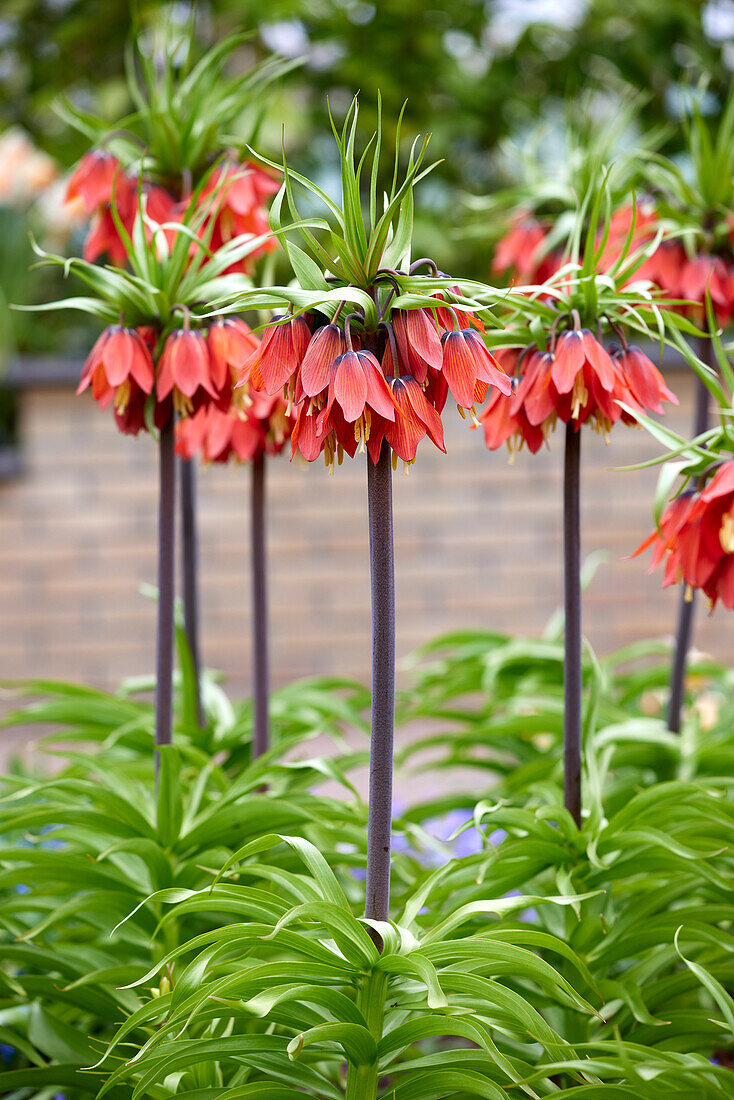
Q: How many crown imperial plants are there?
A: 8